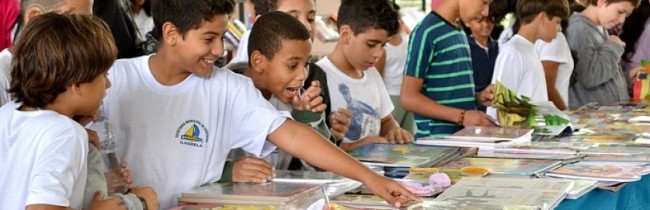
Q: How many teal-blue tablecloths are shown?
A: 1